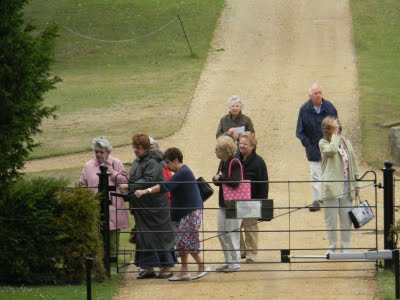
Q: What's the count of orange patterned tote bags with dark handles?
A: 0